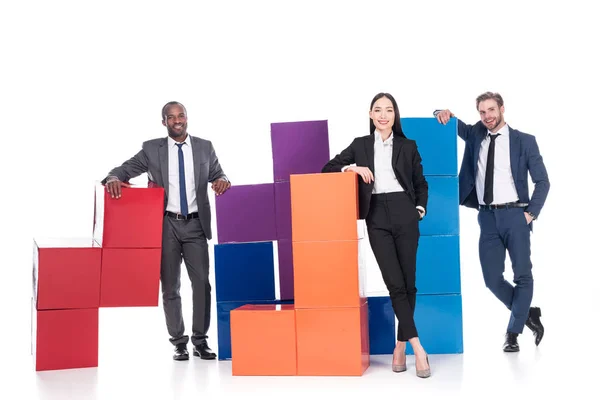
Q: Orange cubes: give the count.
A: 4